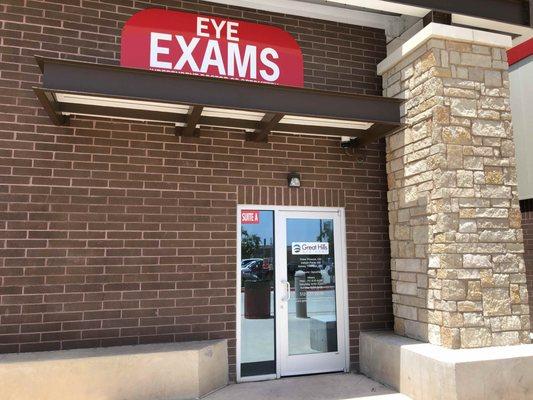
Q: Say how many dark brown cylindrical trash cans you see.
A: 1